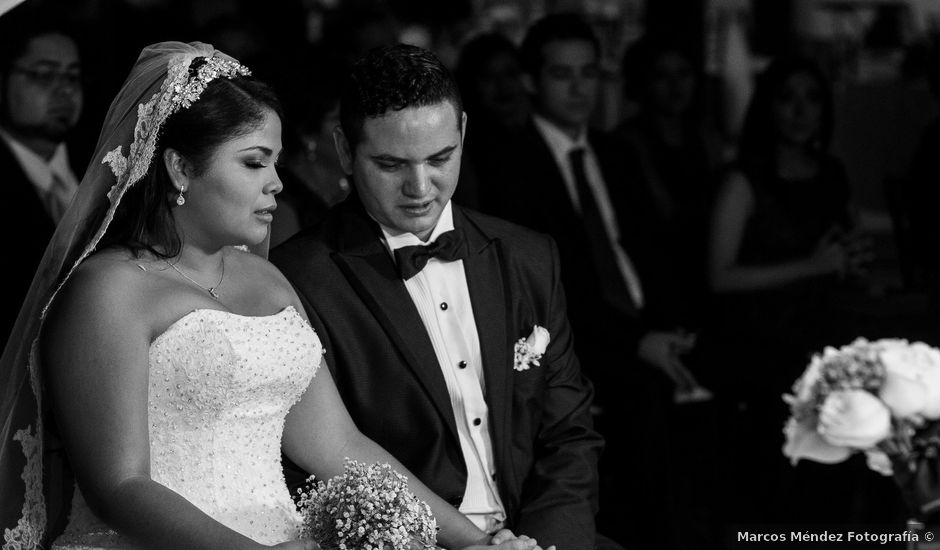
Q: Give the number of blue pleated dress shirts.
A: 0